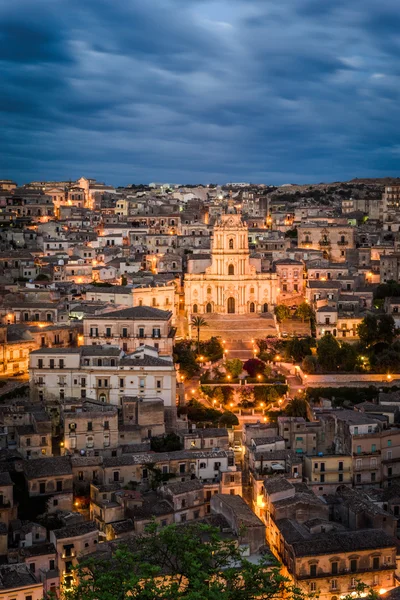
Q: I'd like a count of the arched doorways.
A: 5